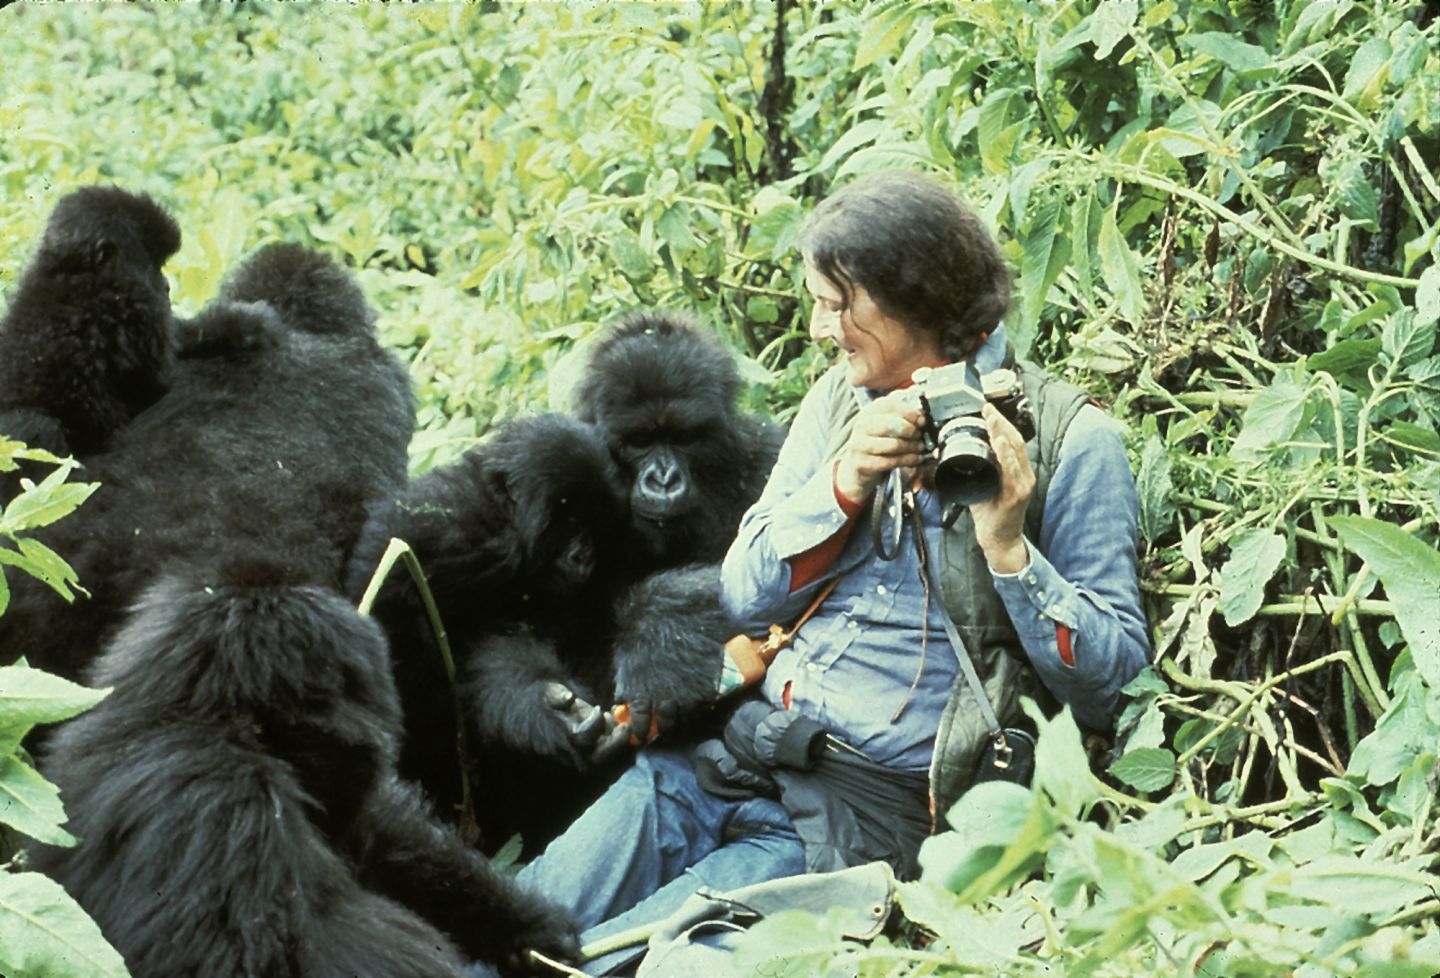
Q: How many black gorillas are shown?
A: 5